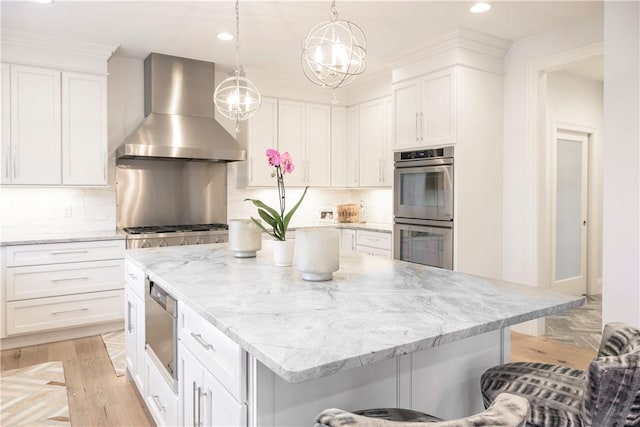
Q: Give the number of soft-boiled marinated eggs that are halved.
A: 0